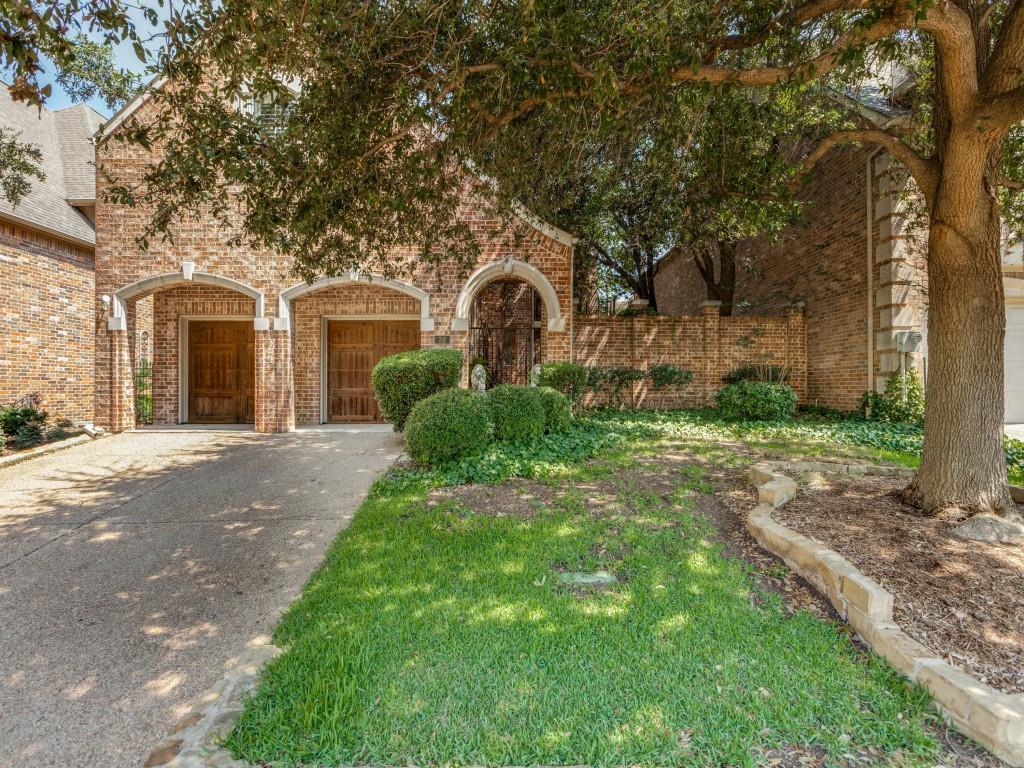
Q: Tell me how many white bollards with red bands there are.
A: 0